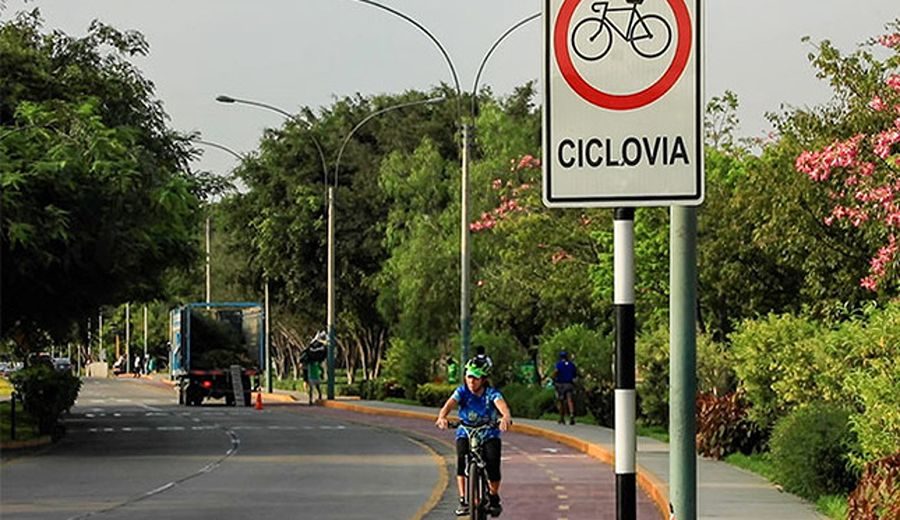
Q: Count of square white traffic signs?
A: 1